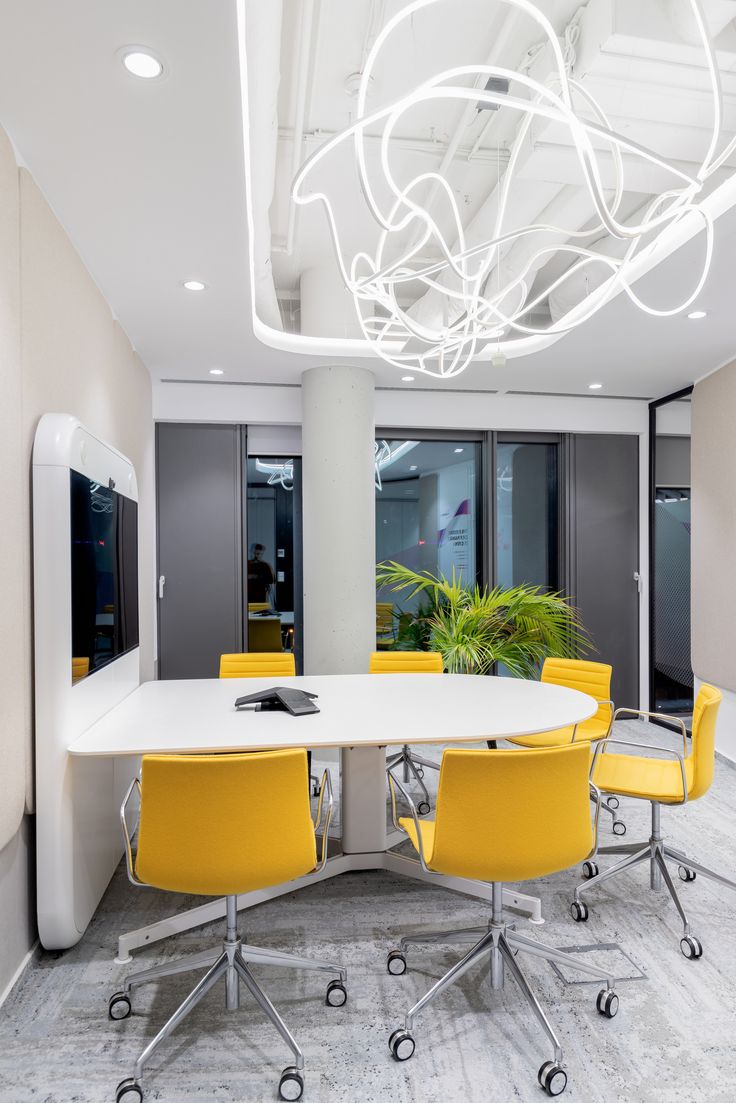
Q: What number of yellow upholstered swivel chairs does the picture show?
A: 6